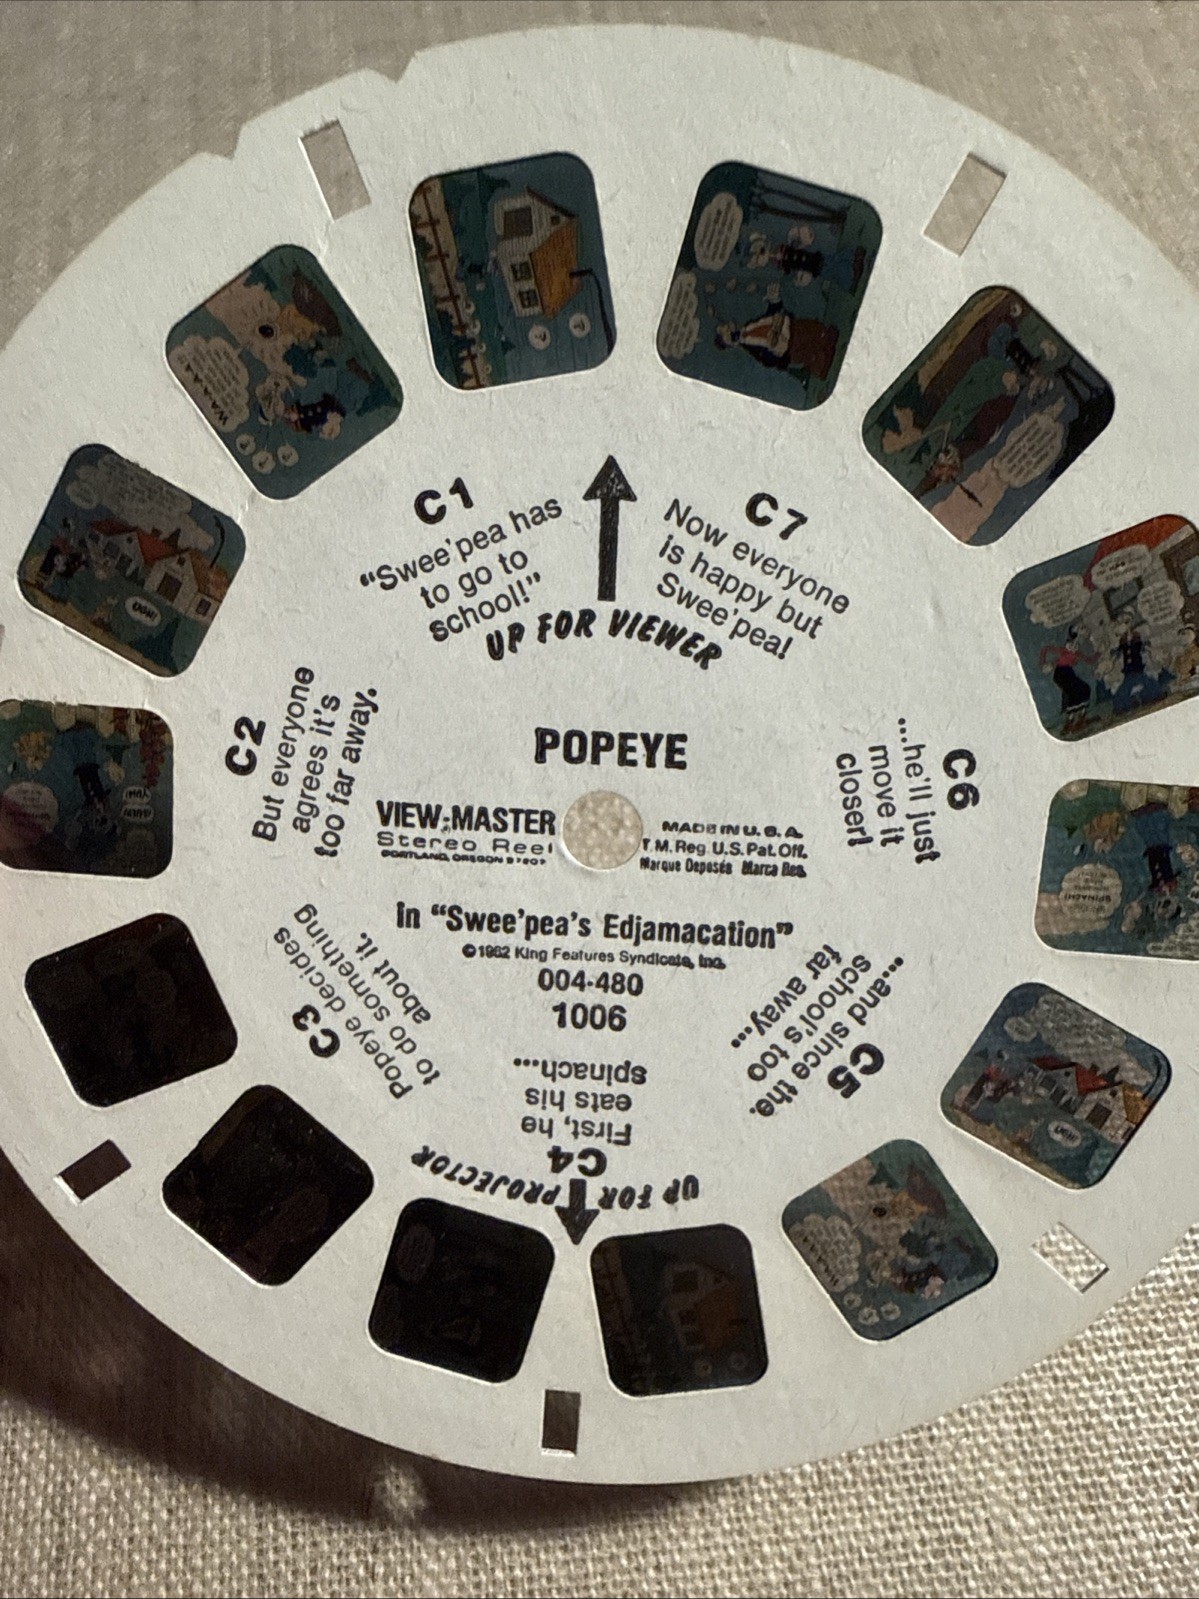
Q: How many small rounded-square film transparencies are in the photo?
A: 14